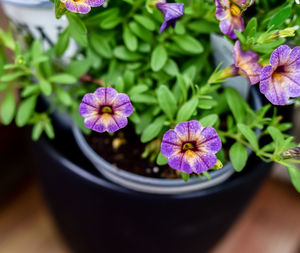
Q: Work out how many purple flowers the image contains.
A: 7